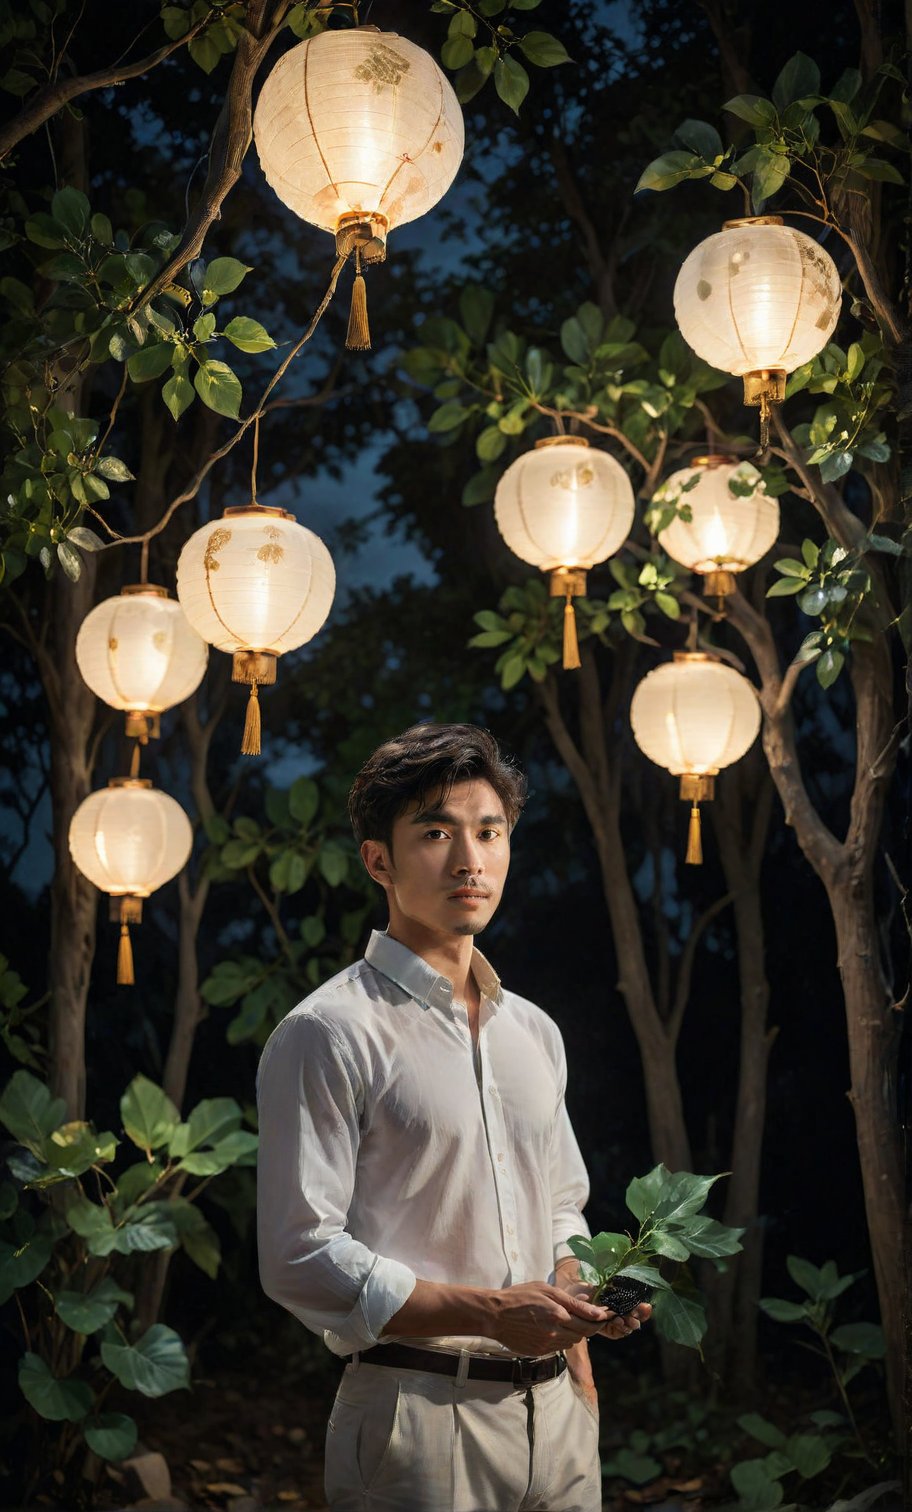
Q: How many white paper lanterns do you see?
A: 8